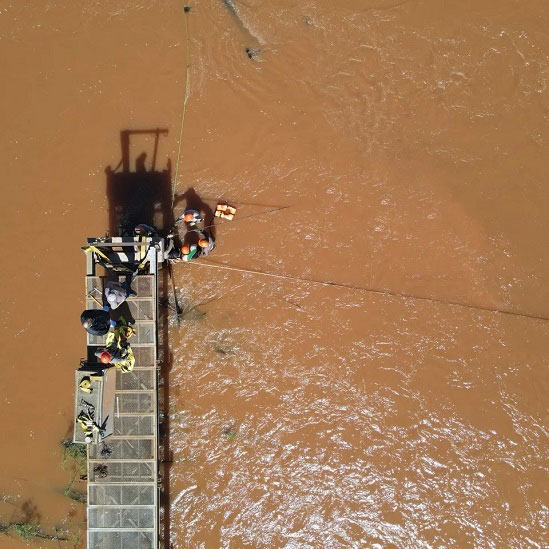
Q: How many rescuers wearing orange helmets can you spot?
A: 4